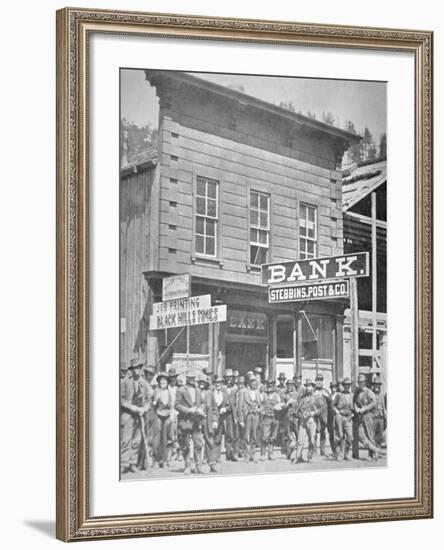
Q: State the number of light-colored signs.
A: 3